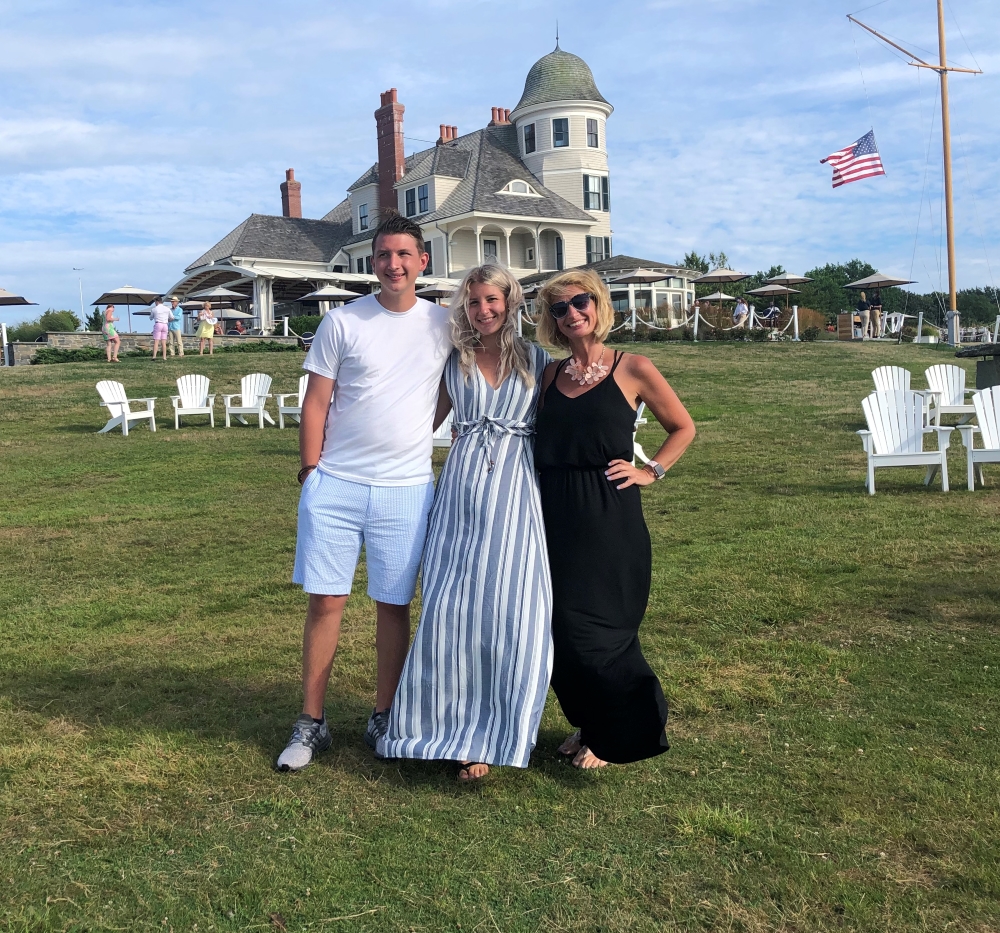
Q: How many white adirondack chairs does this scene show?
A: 10